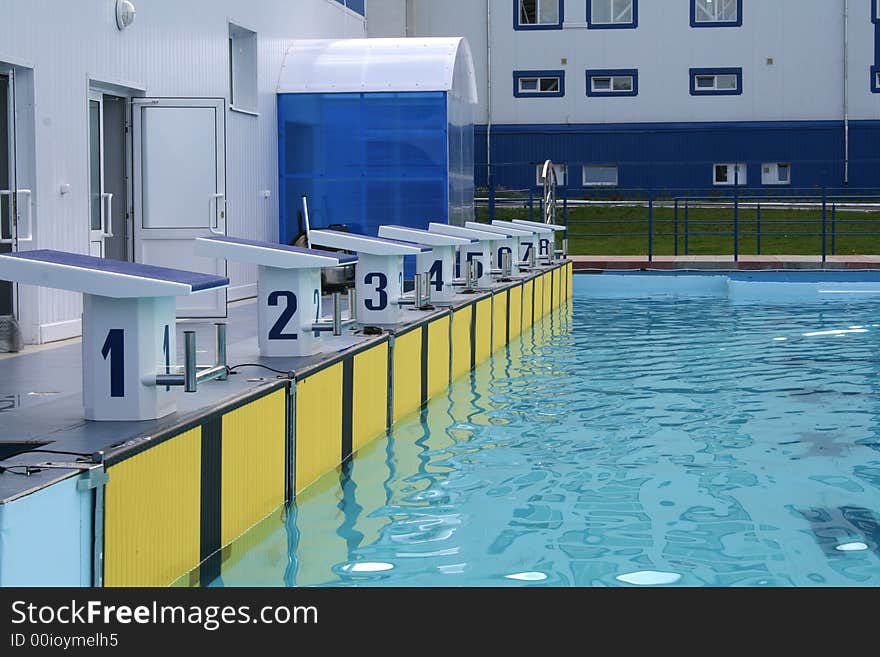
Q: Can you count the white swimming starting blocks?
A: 8